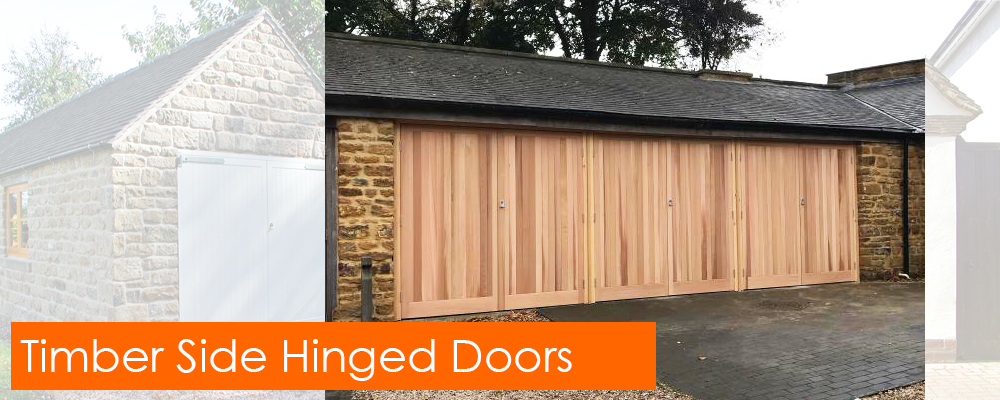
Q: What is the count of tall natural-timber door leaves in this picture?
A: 6